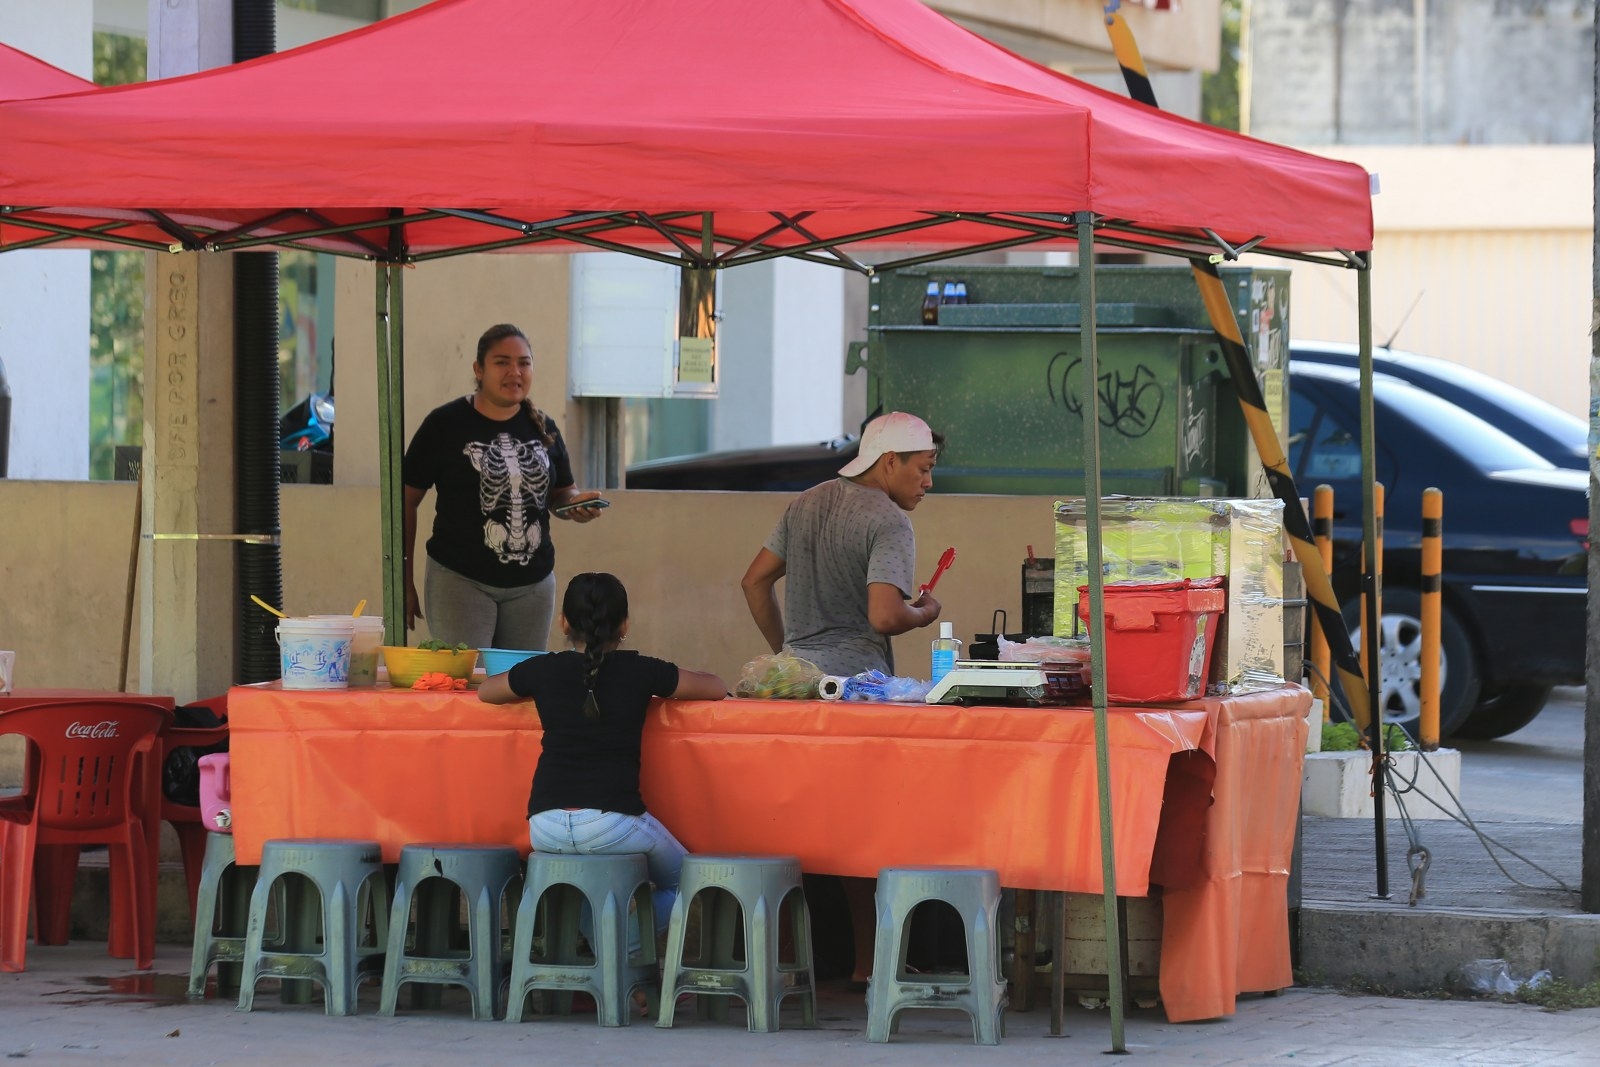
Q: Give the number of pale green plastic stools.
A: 6